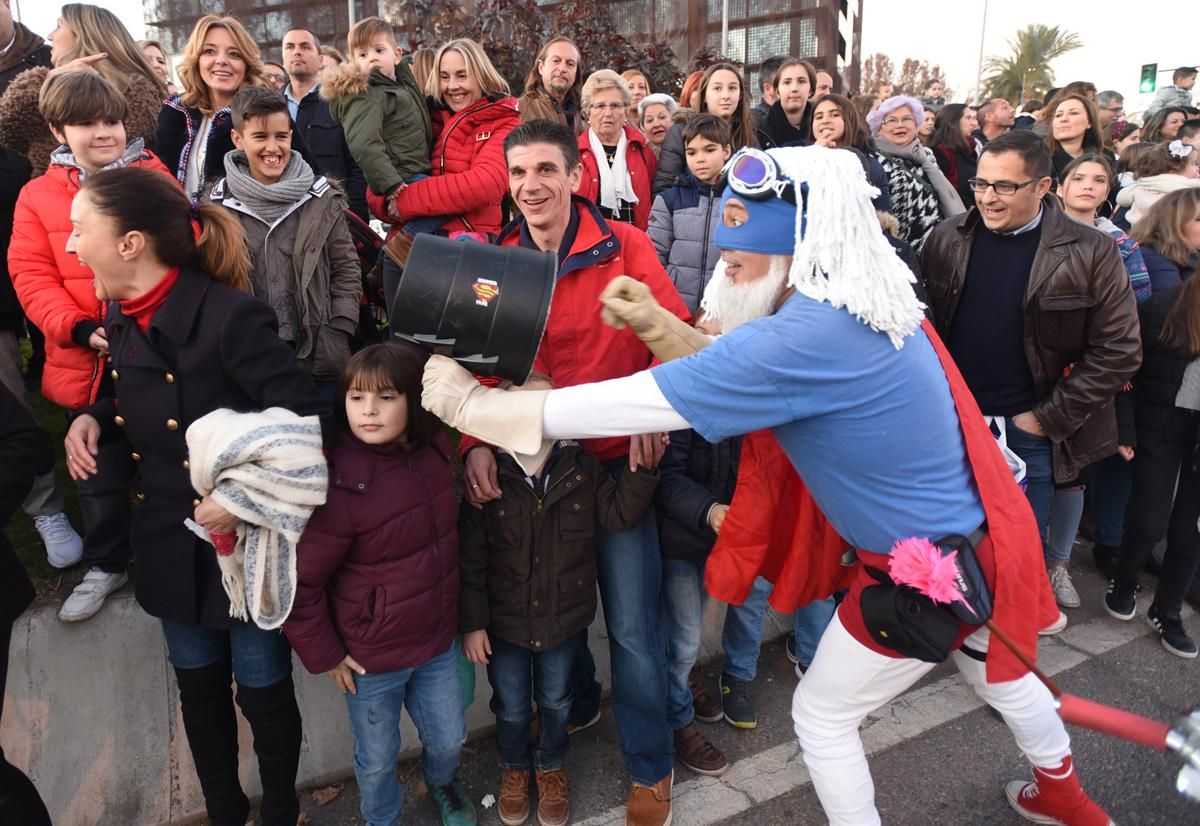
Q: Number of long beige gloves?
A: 2